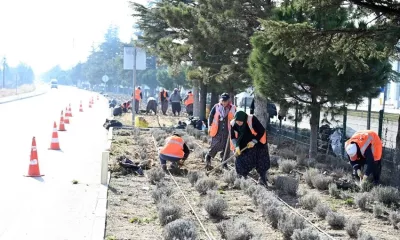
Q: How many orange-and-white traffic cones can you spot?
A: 9